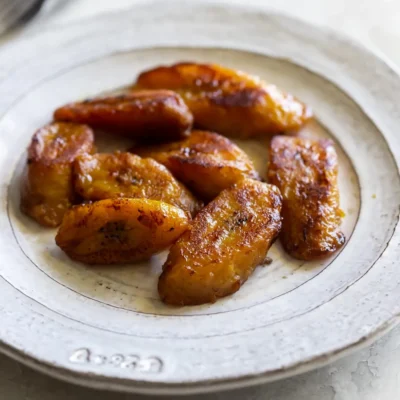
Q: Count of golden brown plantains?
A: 8